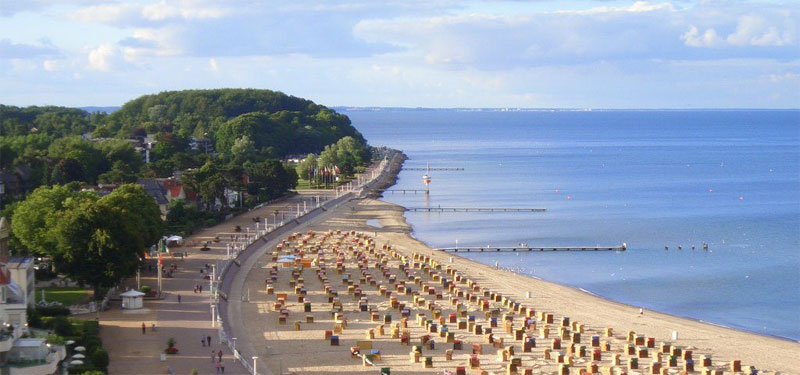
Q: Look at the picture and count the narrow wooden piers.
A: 4